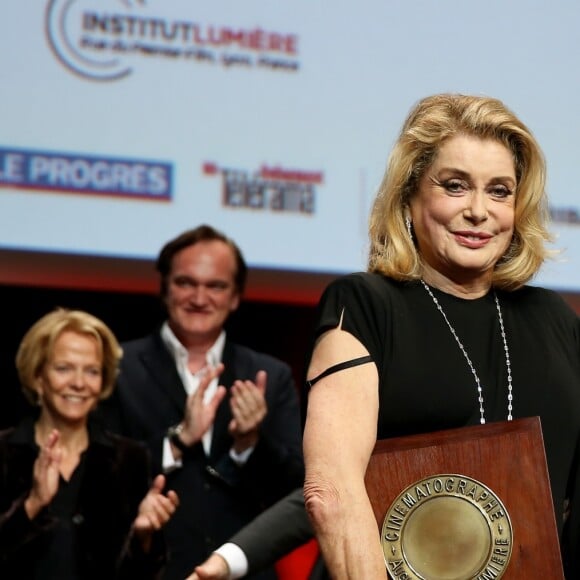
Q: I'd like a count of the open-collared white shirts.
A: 1